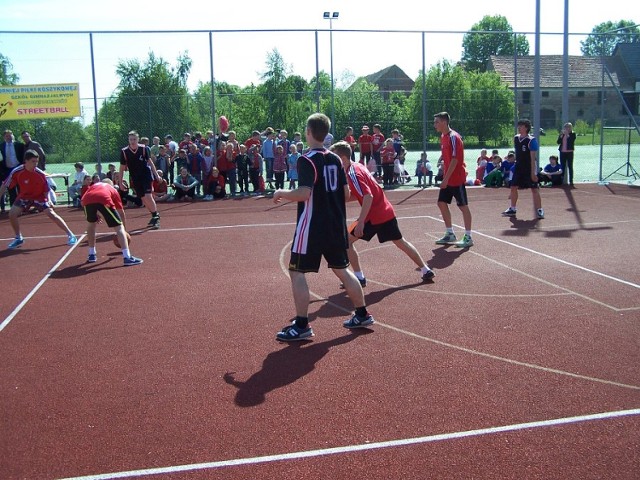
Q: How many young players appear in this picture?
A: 7